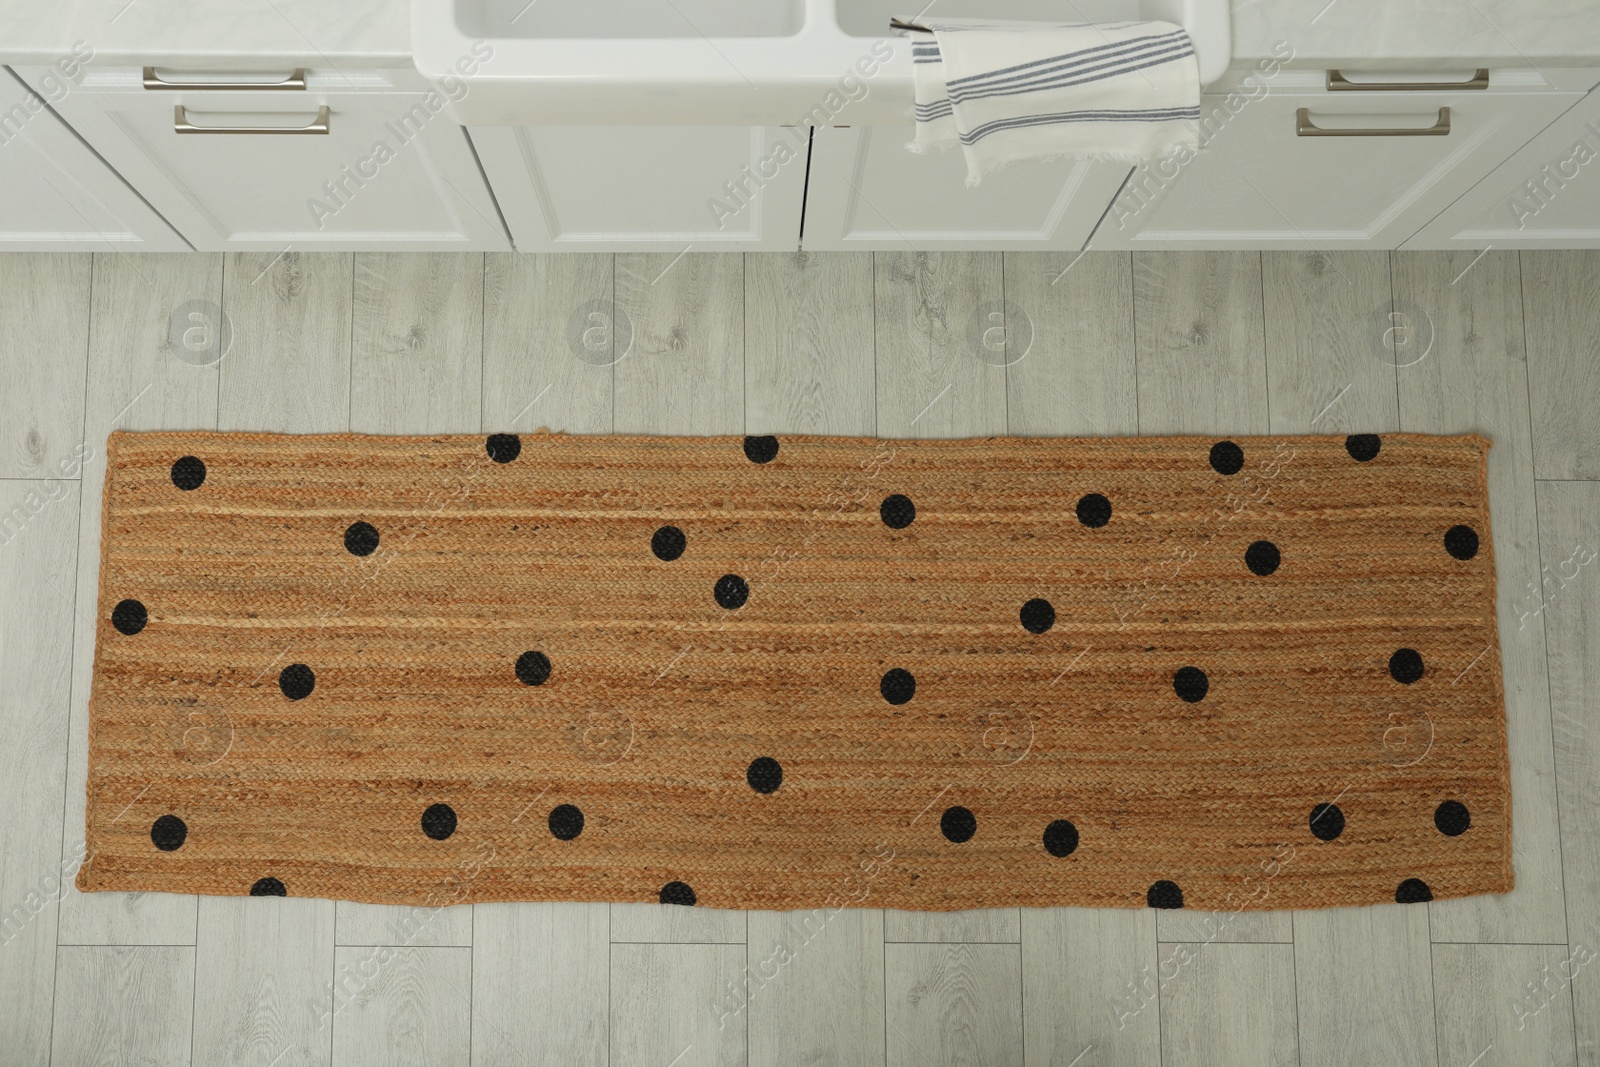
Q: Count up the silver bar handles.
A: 4